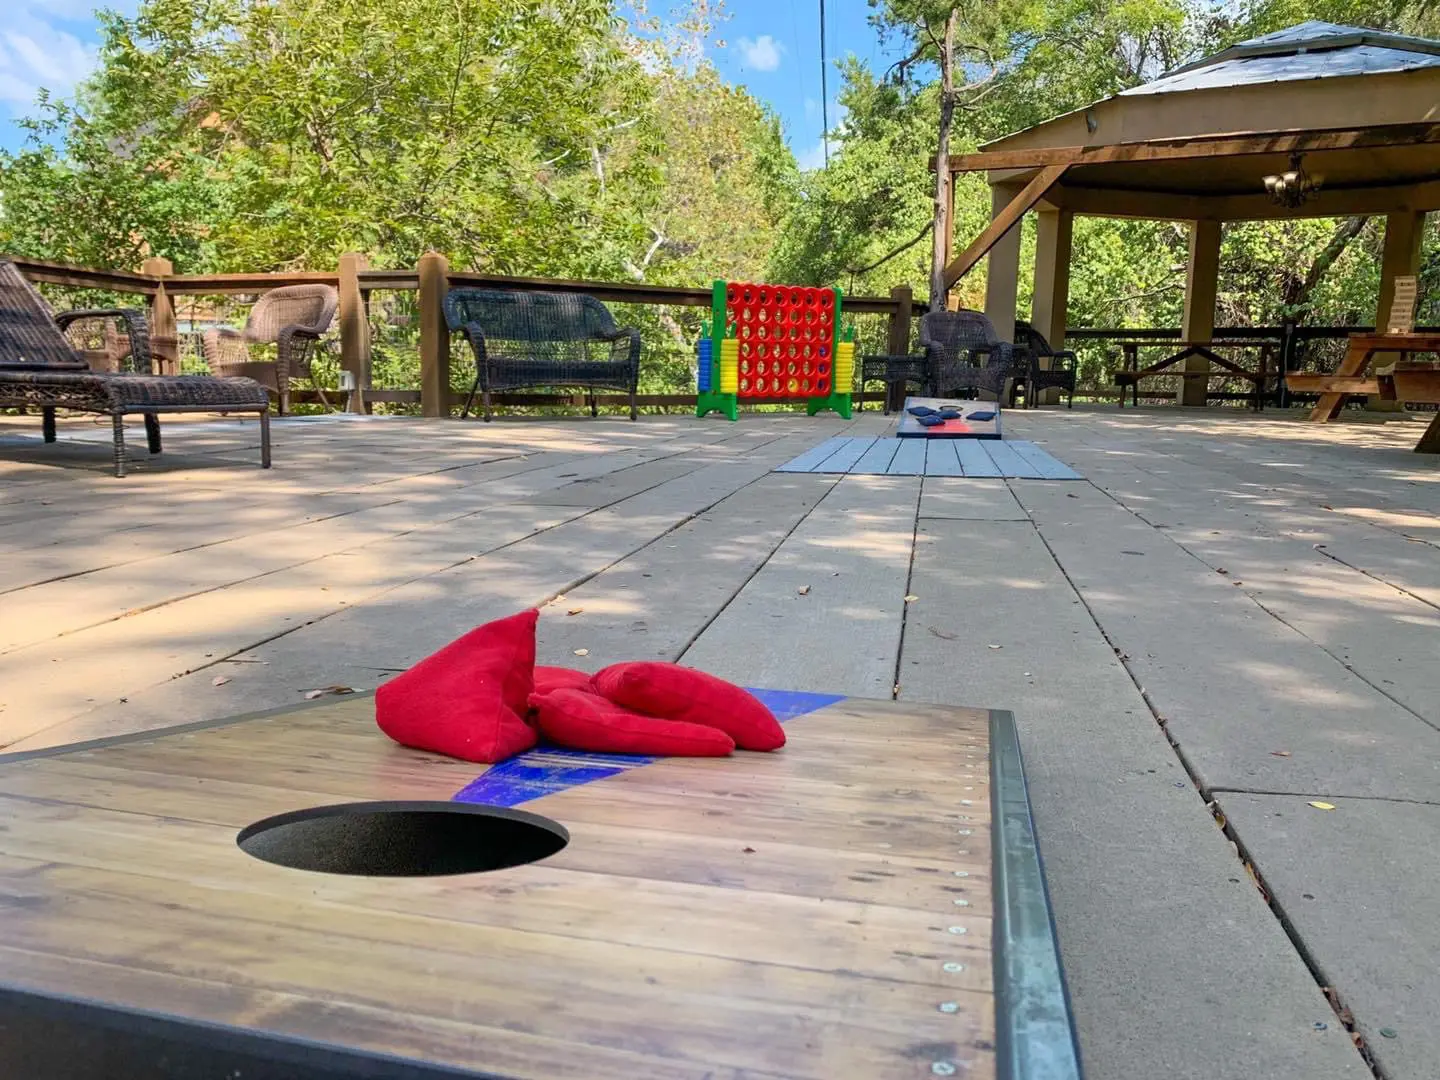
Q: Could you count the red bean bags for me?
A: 4